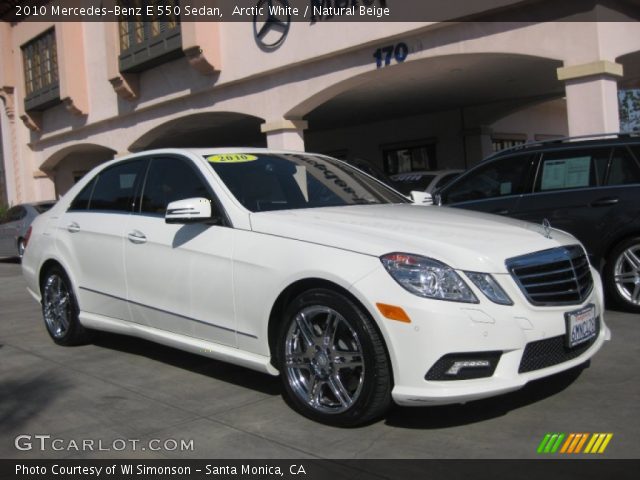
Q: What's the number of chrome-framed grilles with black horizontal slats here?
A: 1